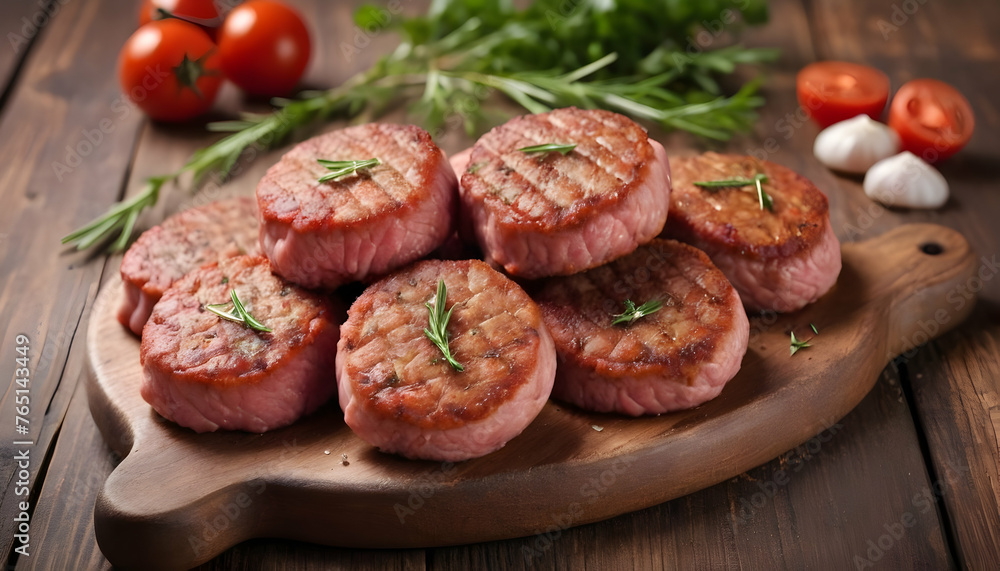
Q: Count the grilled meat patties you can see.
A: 7